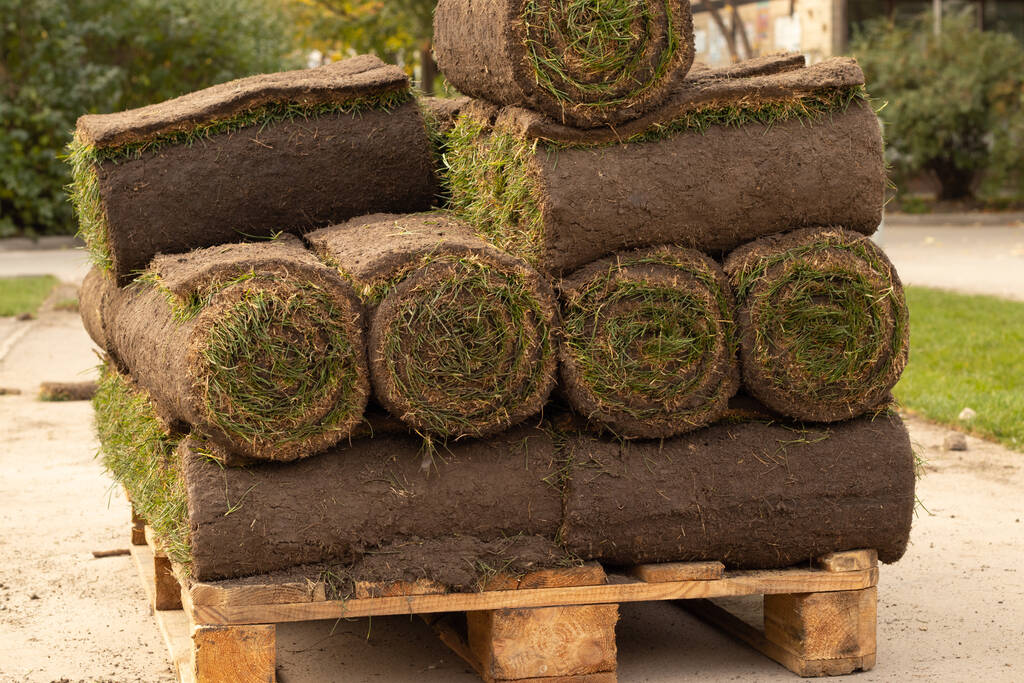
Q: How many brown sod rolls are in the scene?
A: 9